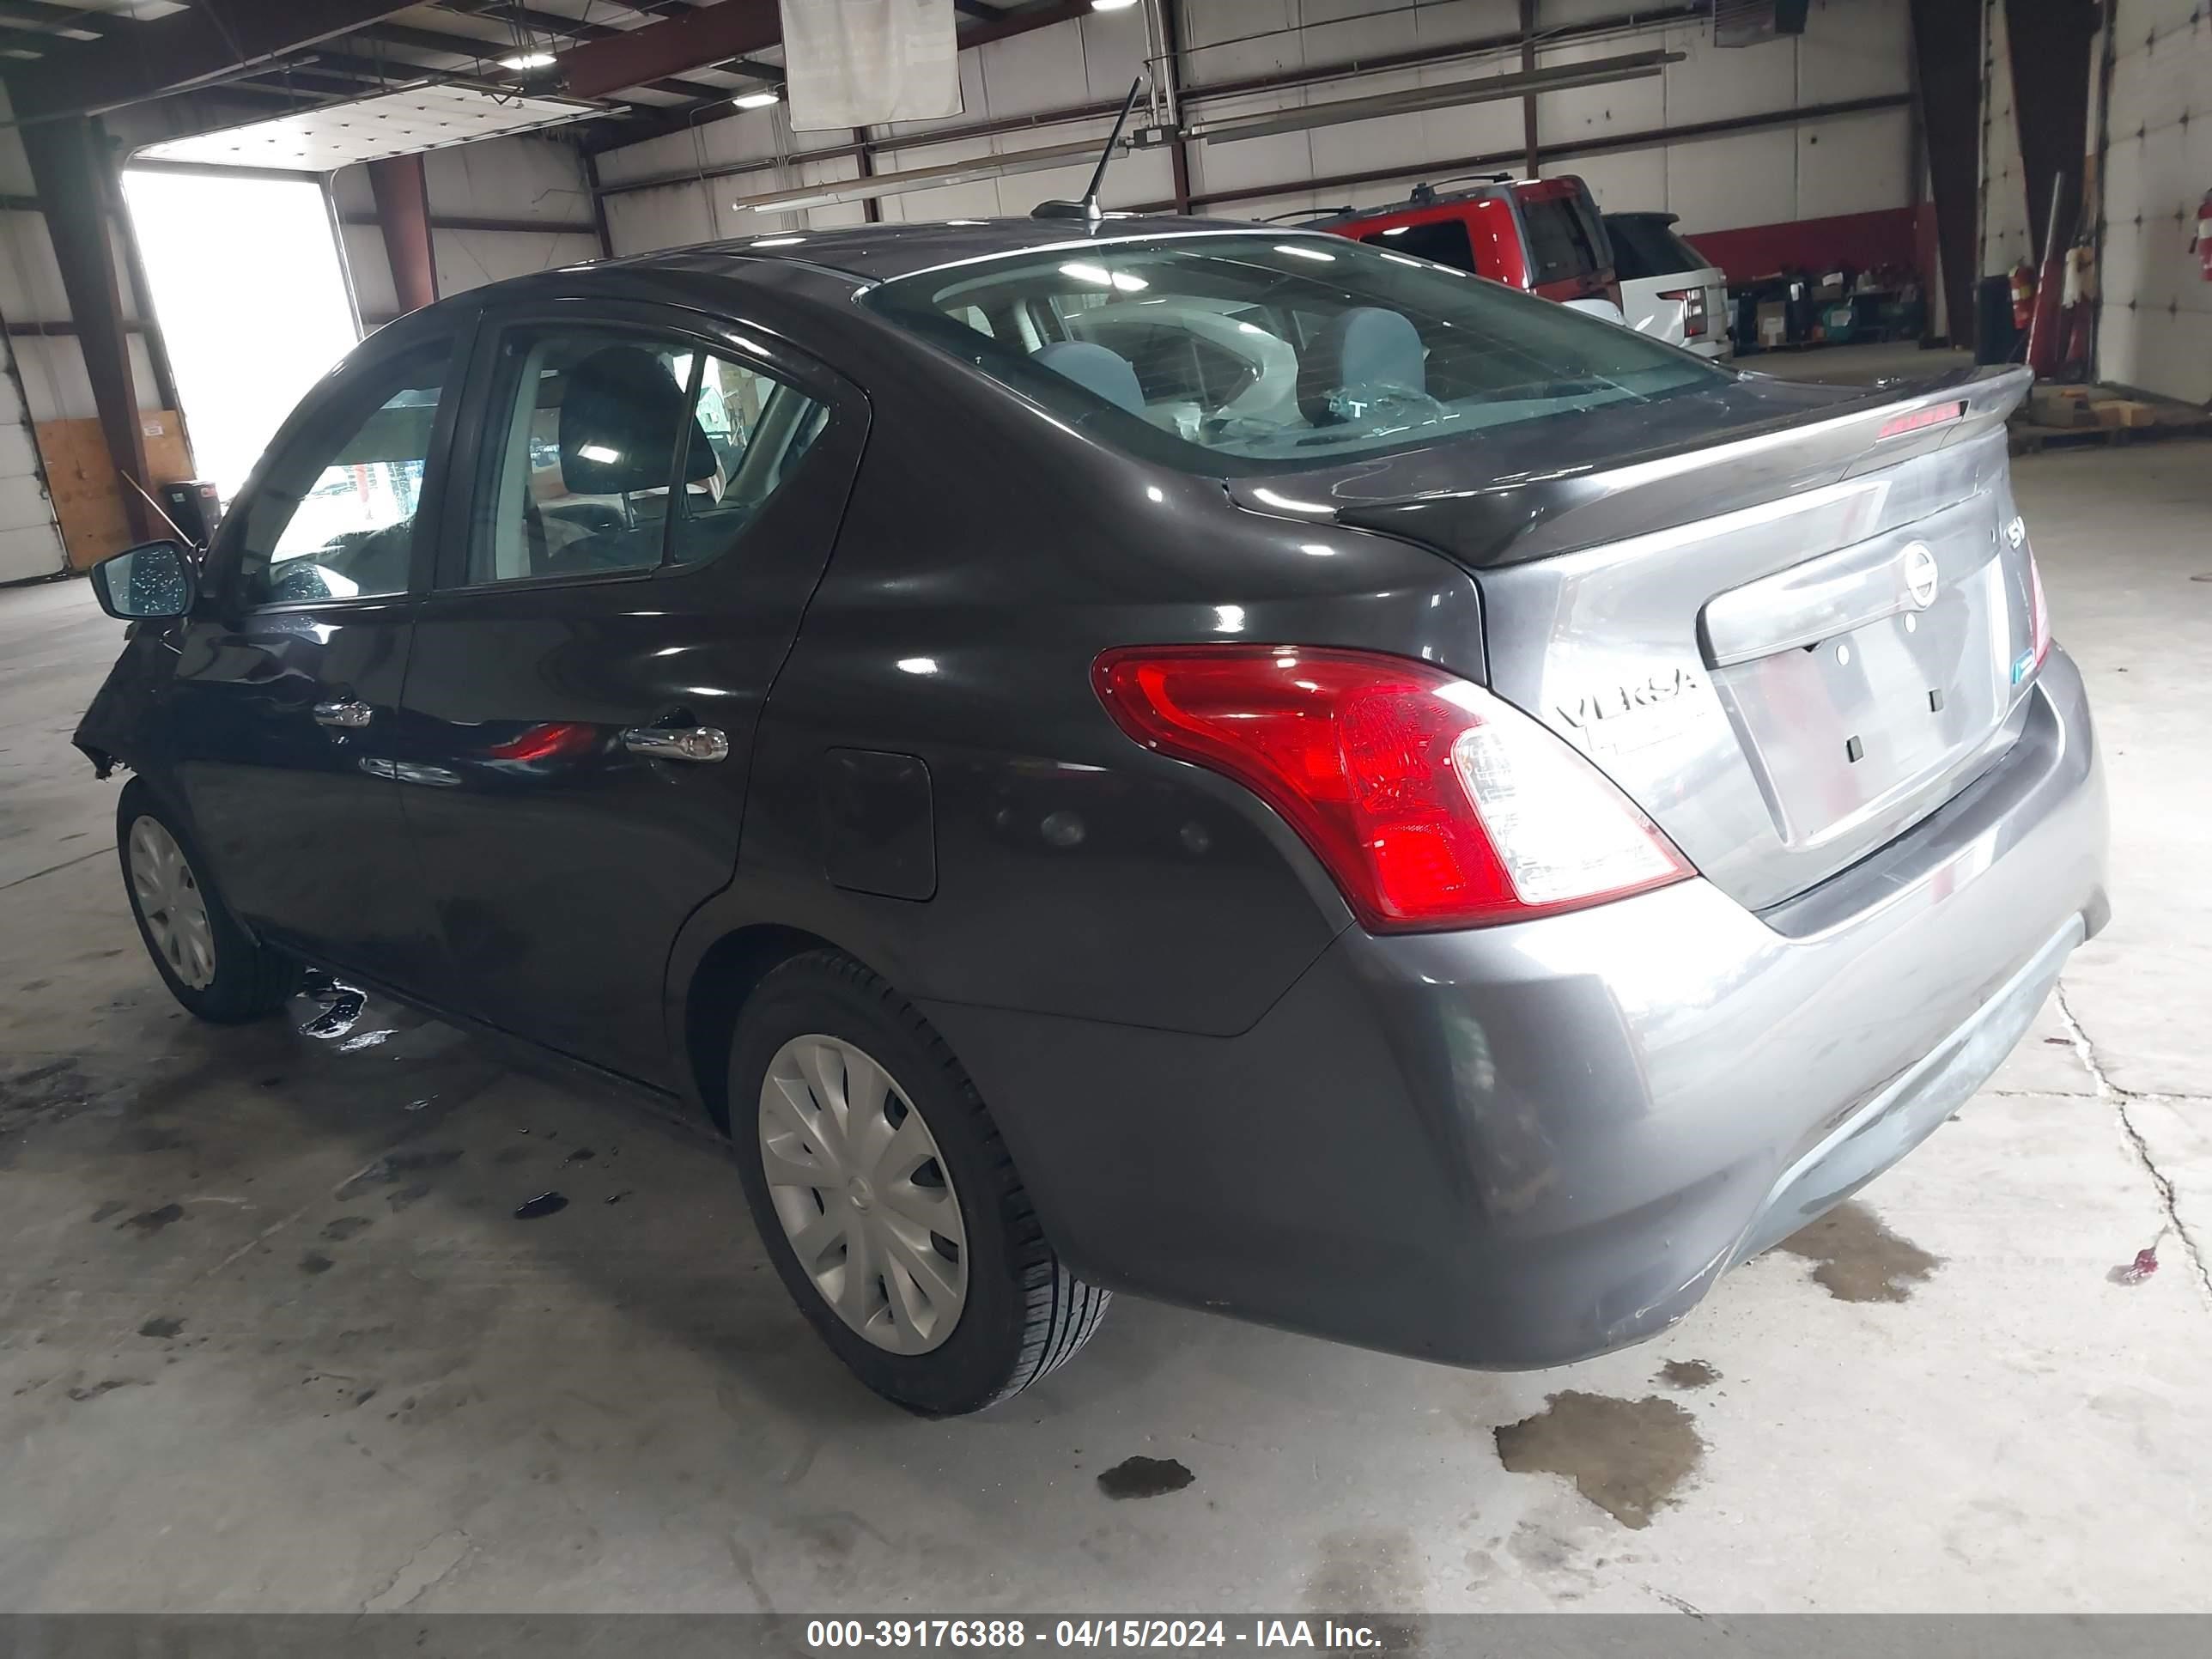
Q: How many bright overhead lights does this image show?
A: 3